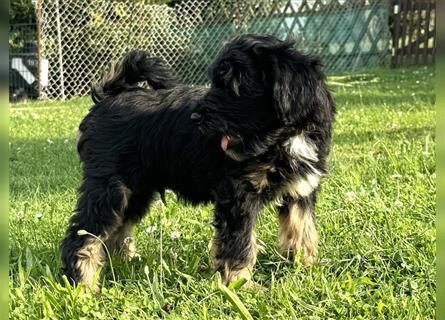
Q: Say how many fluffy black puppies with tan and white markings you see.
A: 1